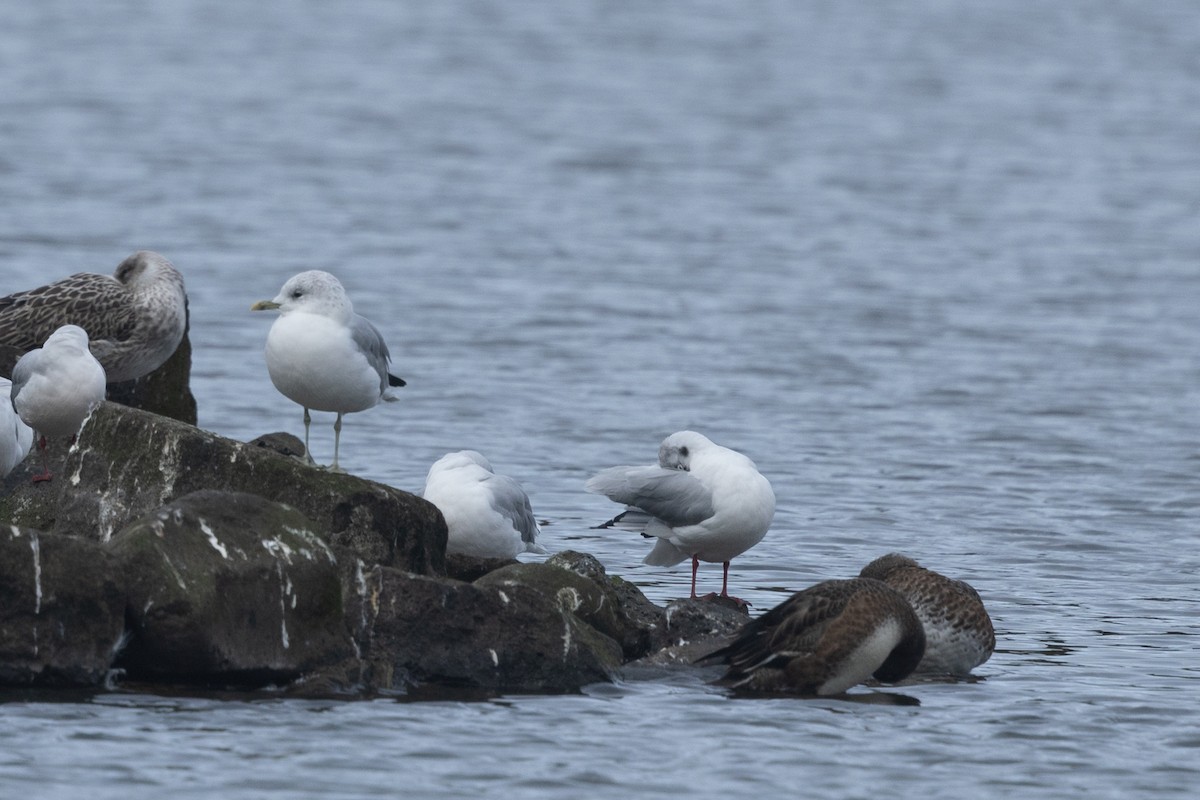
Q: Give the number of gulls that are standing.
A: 3